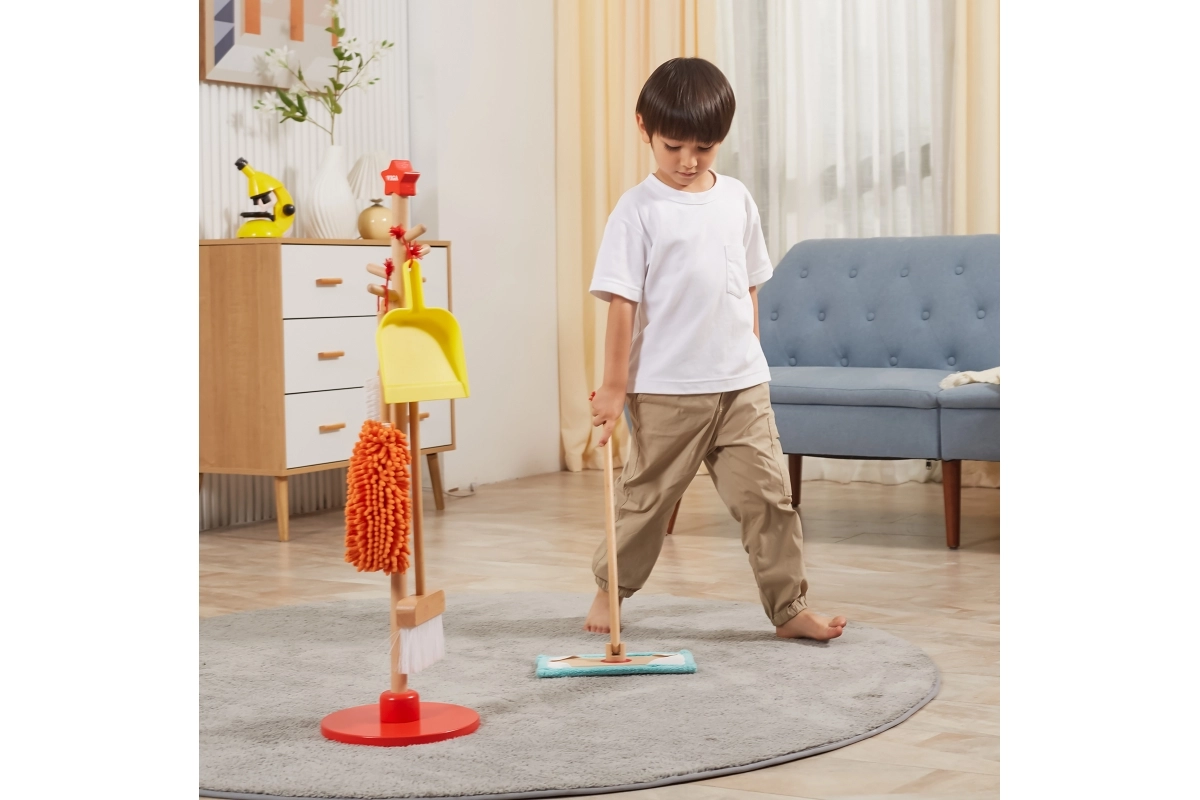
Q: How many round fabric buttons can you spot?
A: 13